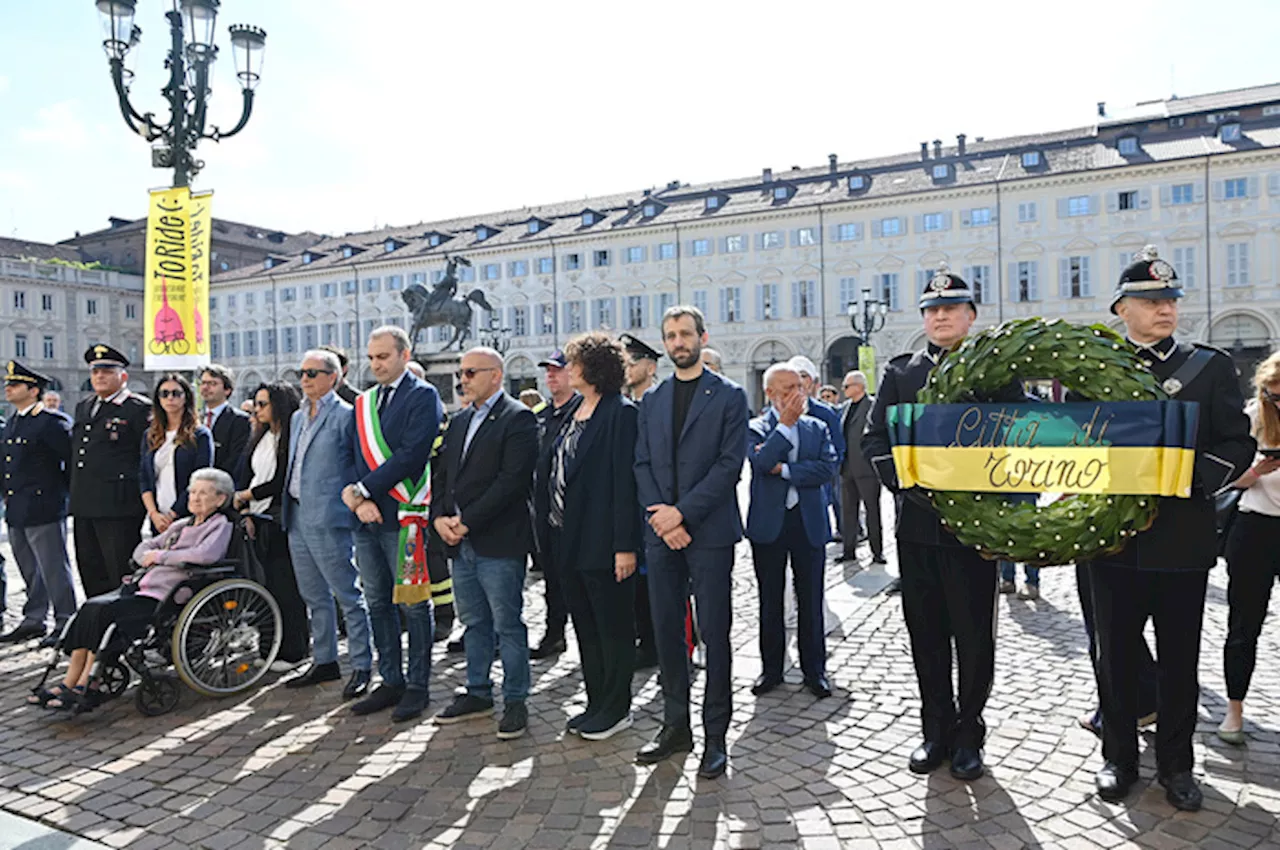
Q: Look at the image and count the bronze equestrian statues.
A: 1